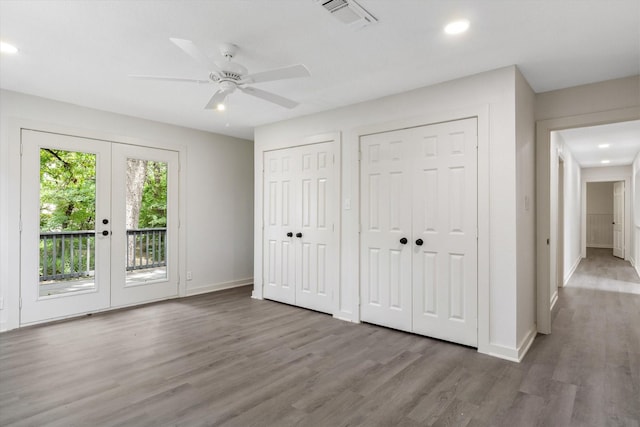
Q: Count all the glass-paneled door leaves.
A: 2